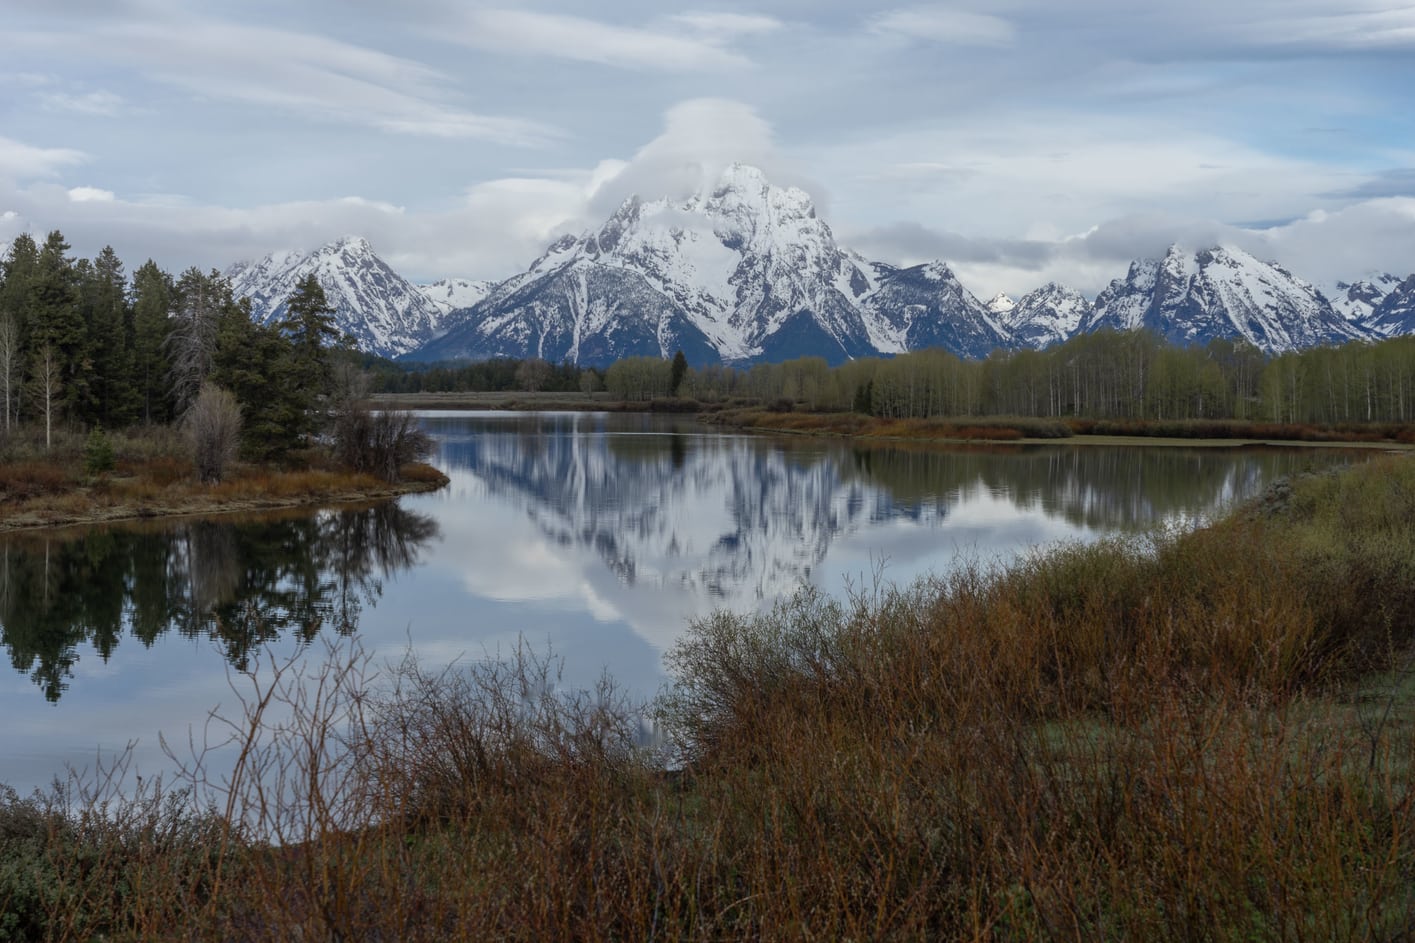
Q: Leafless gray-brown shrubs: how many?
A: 2